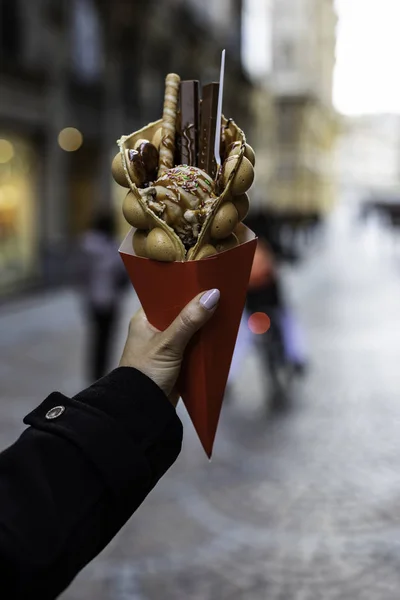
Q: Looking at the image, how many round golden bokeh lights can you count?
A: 2